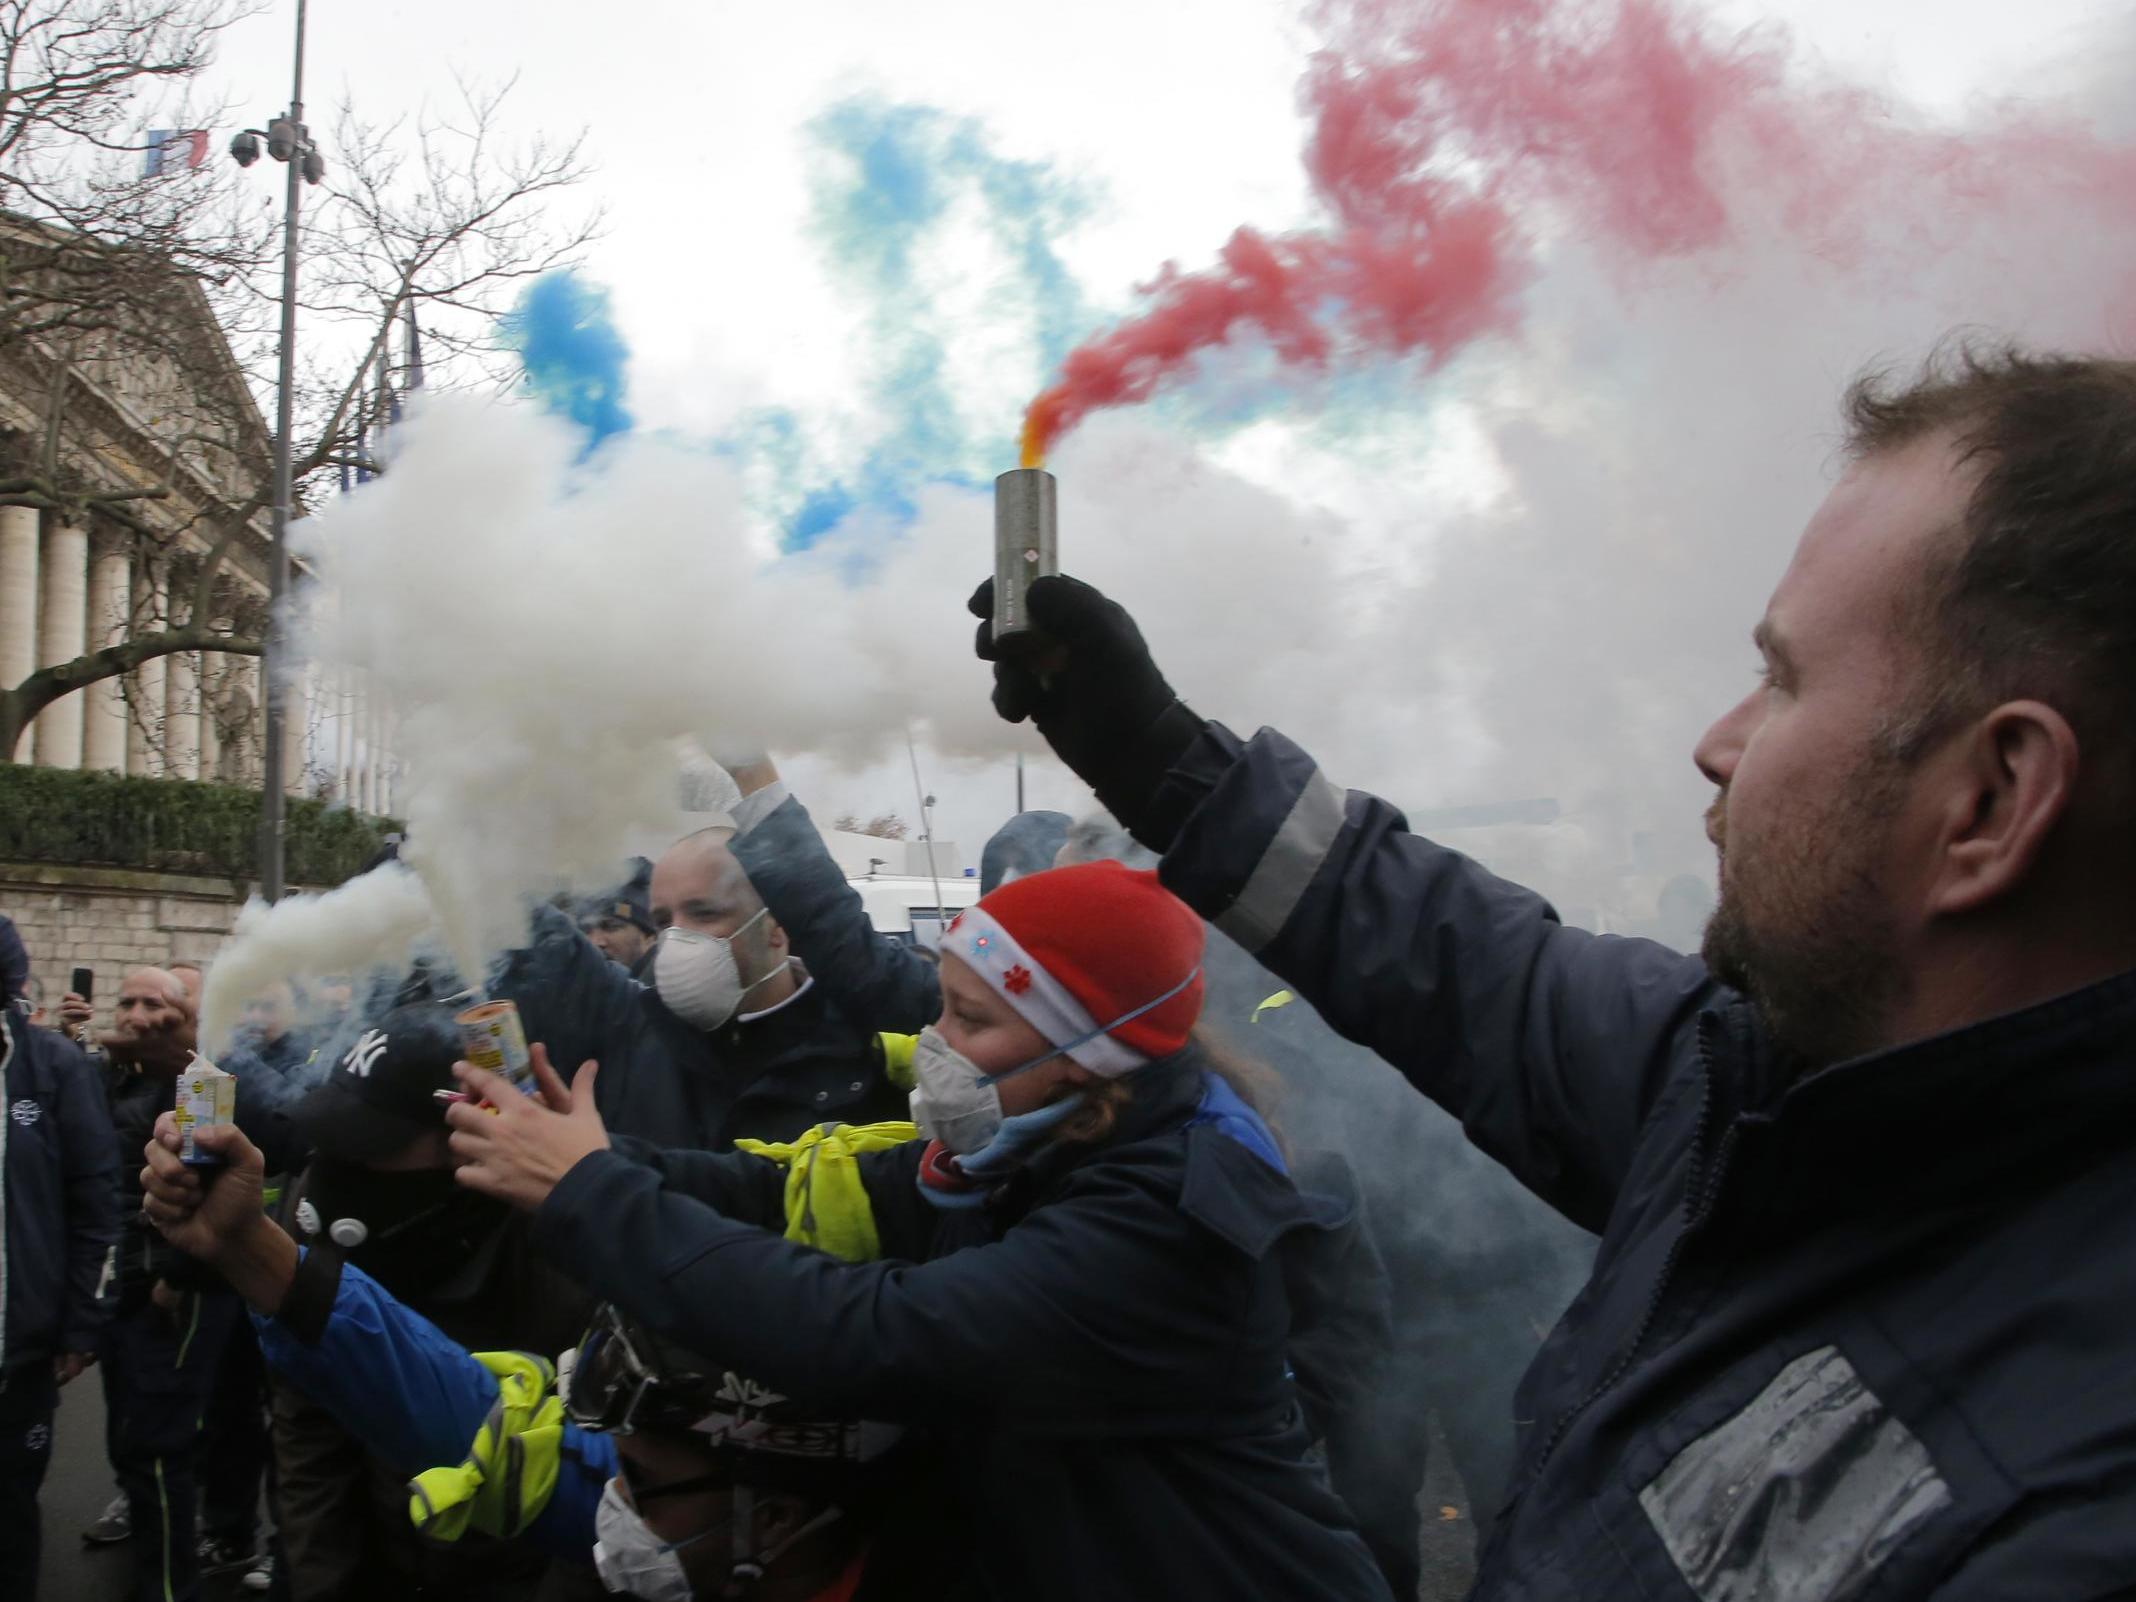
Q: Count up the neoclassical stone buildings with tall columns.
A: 1